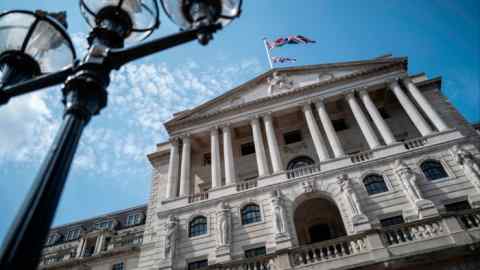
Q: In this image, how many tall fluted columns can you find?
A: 12